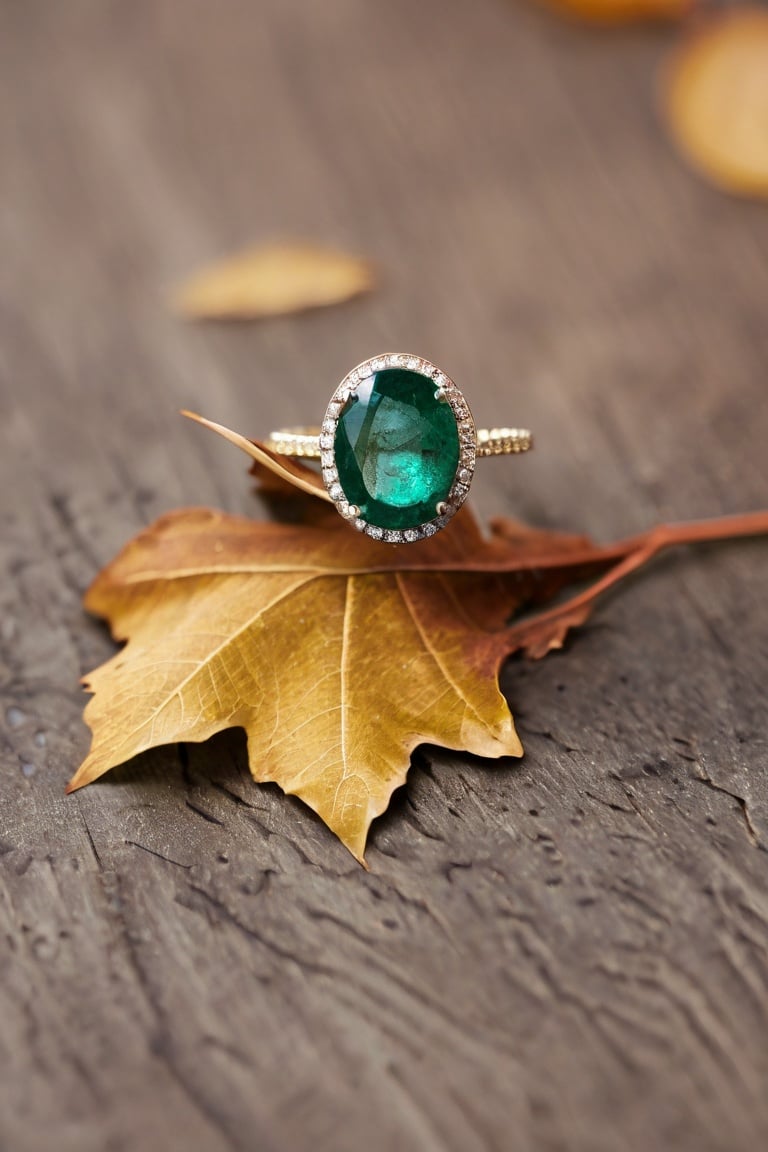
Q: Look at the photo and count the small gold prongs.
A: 4